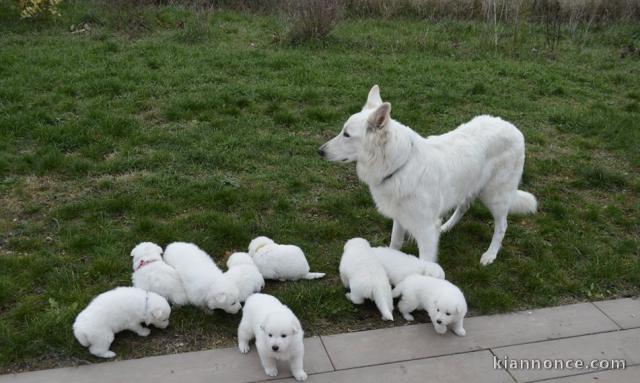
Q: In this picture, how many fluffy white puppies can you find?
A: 9